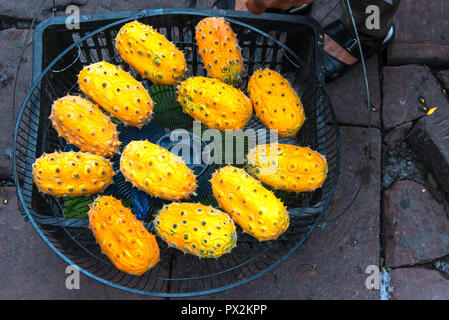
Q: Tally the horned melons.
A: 12